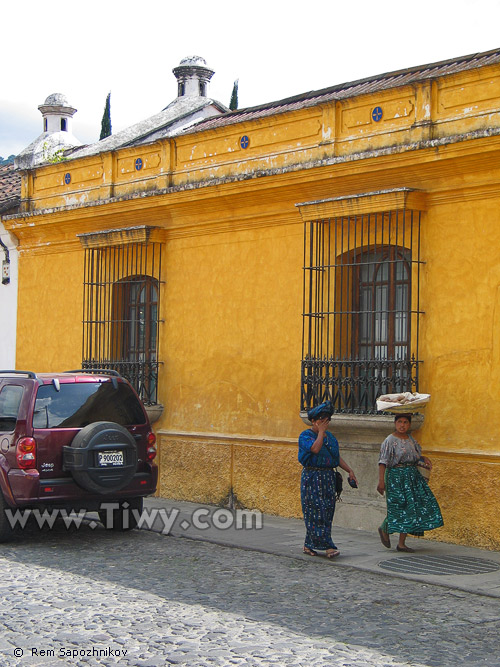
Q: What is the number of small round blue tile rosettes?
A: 4